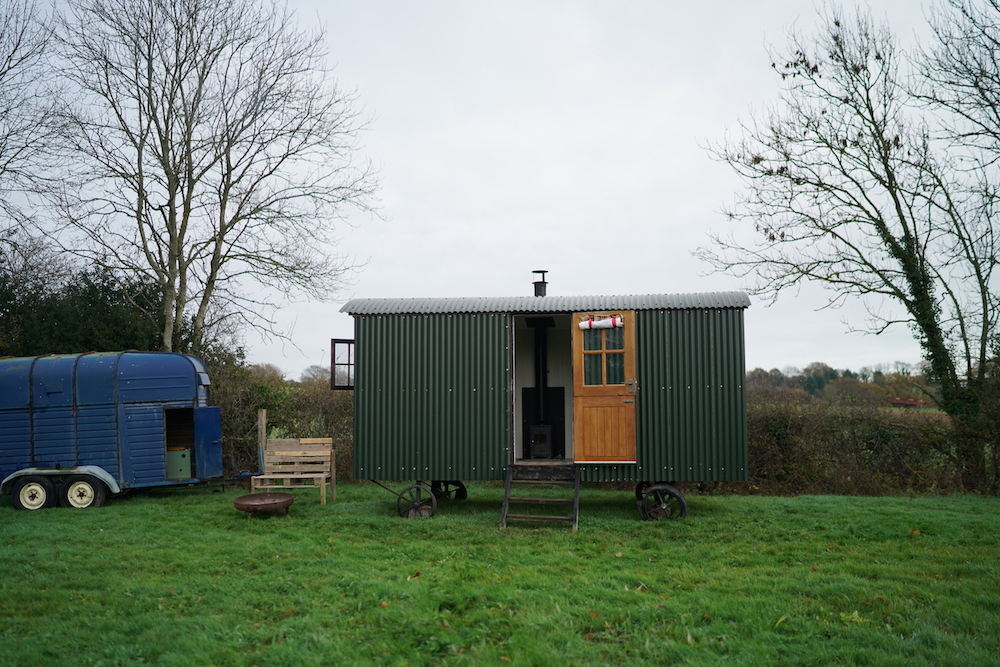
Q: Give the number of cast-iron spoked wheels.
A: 4